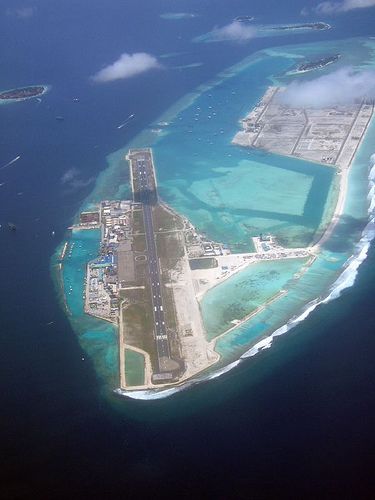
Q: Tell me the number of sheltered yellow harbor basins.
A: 0